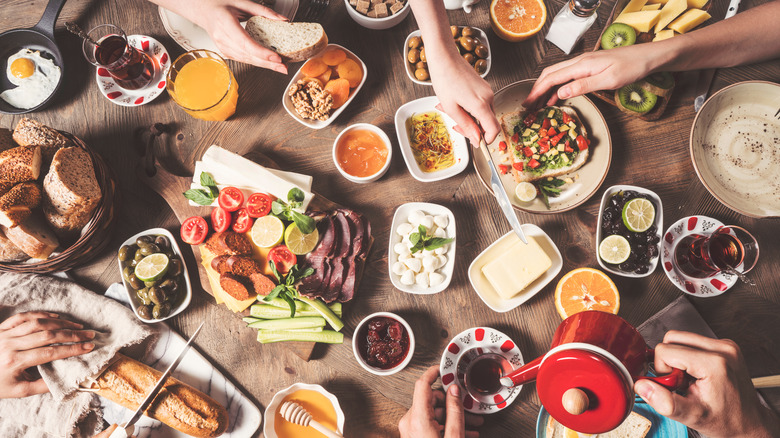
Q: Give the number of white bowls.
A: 11